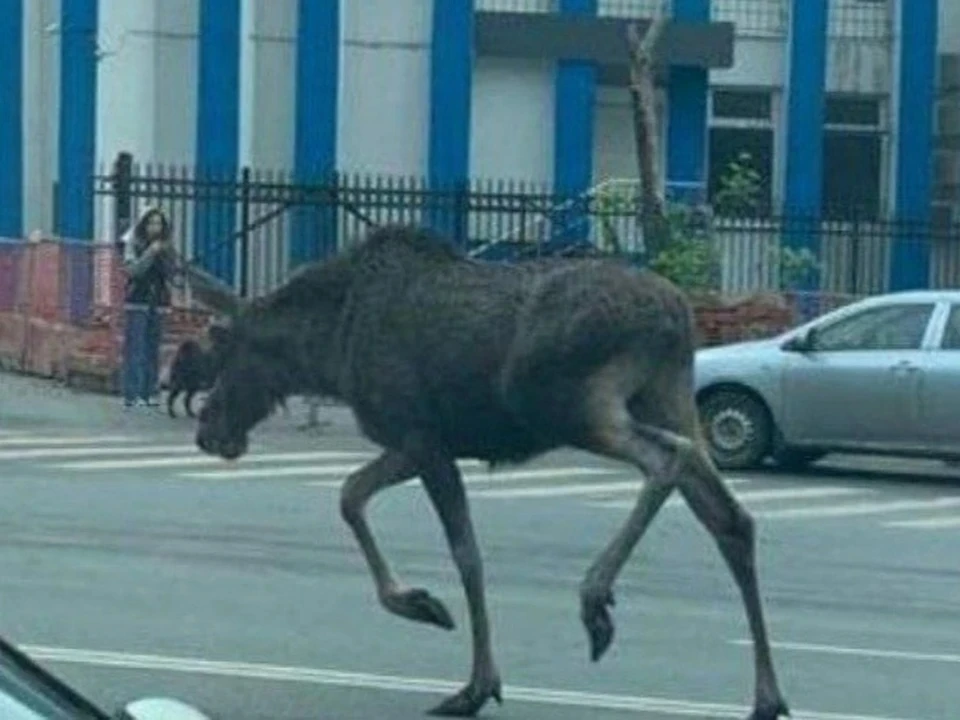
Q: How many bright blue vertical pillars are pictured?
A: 9